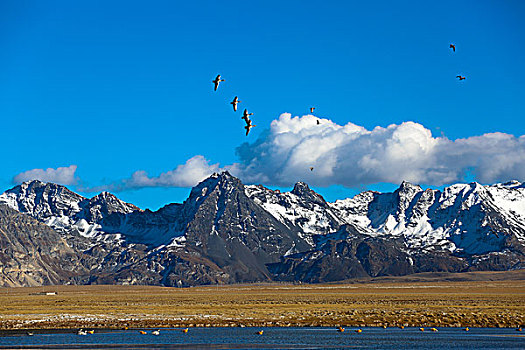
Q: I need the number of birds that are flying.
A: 9